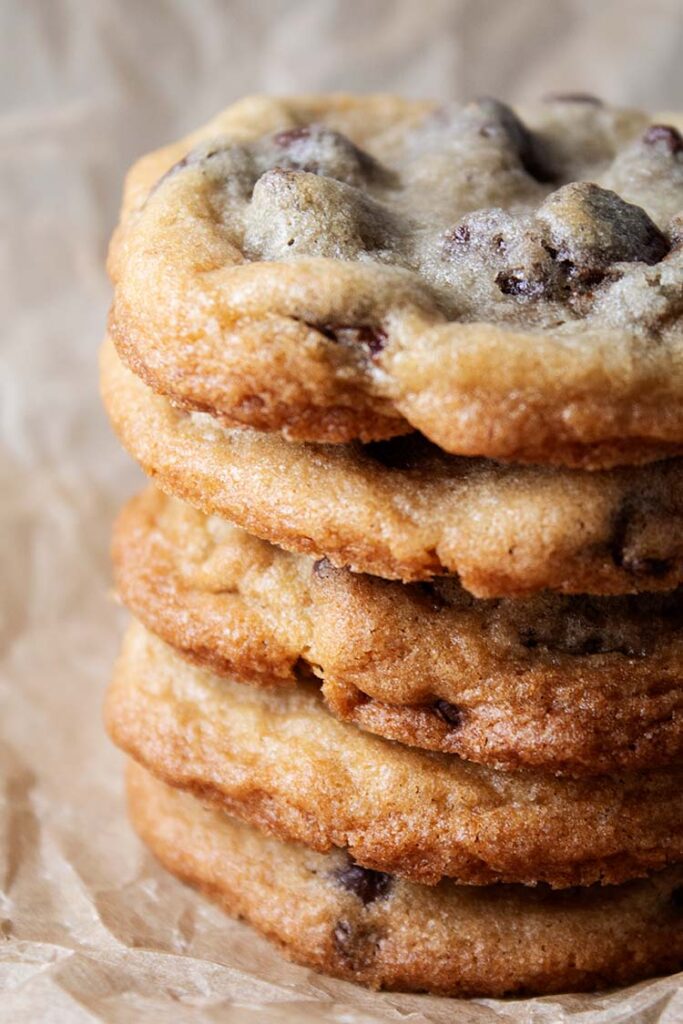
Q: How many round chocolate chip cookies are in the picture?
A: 5